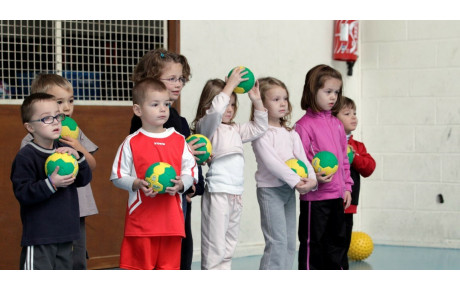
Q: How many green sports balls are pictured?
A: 8